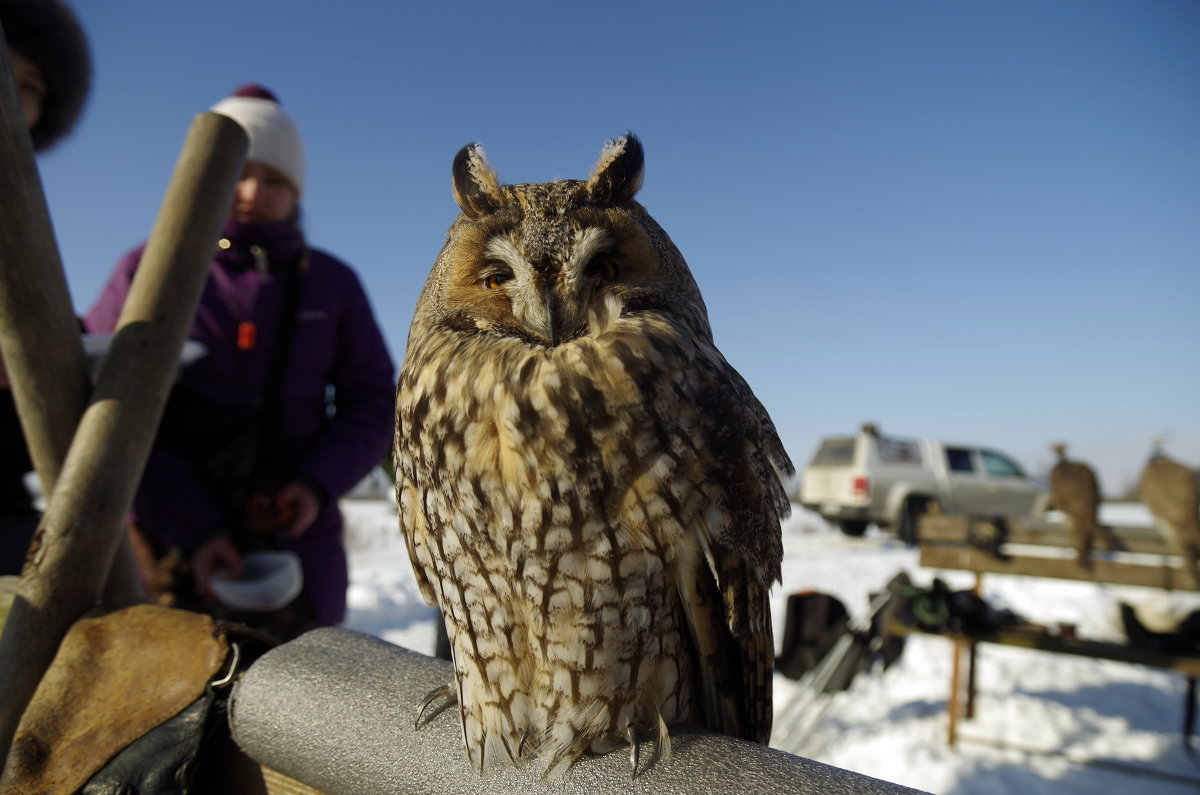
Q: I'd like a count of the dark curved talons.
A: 3